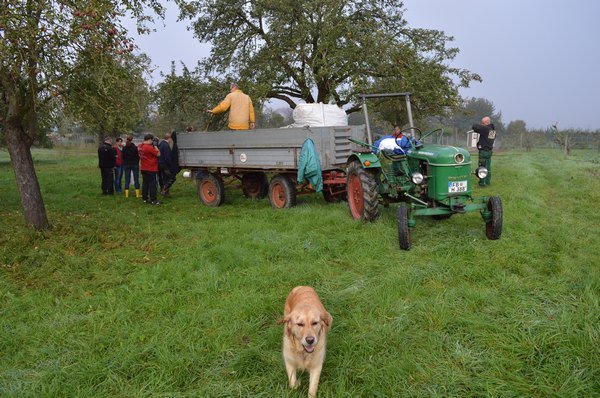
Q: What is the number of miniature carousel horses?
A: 0